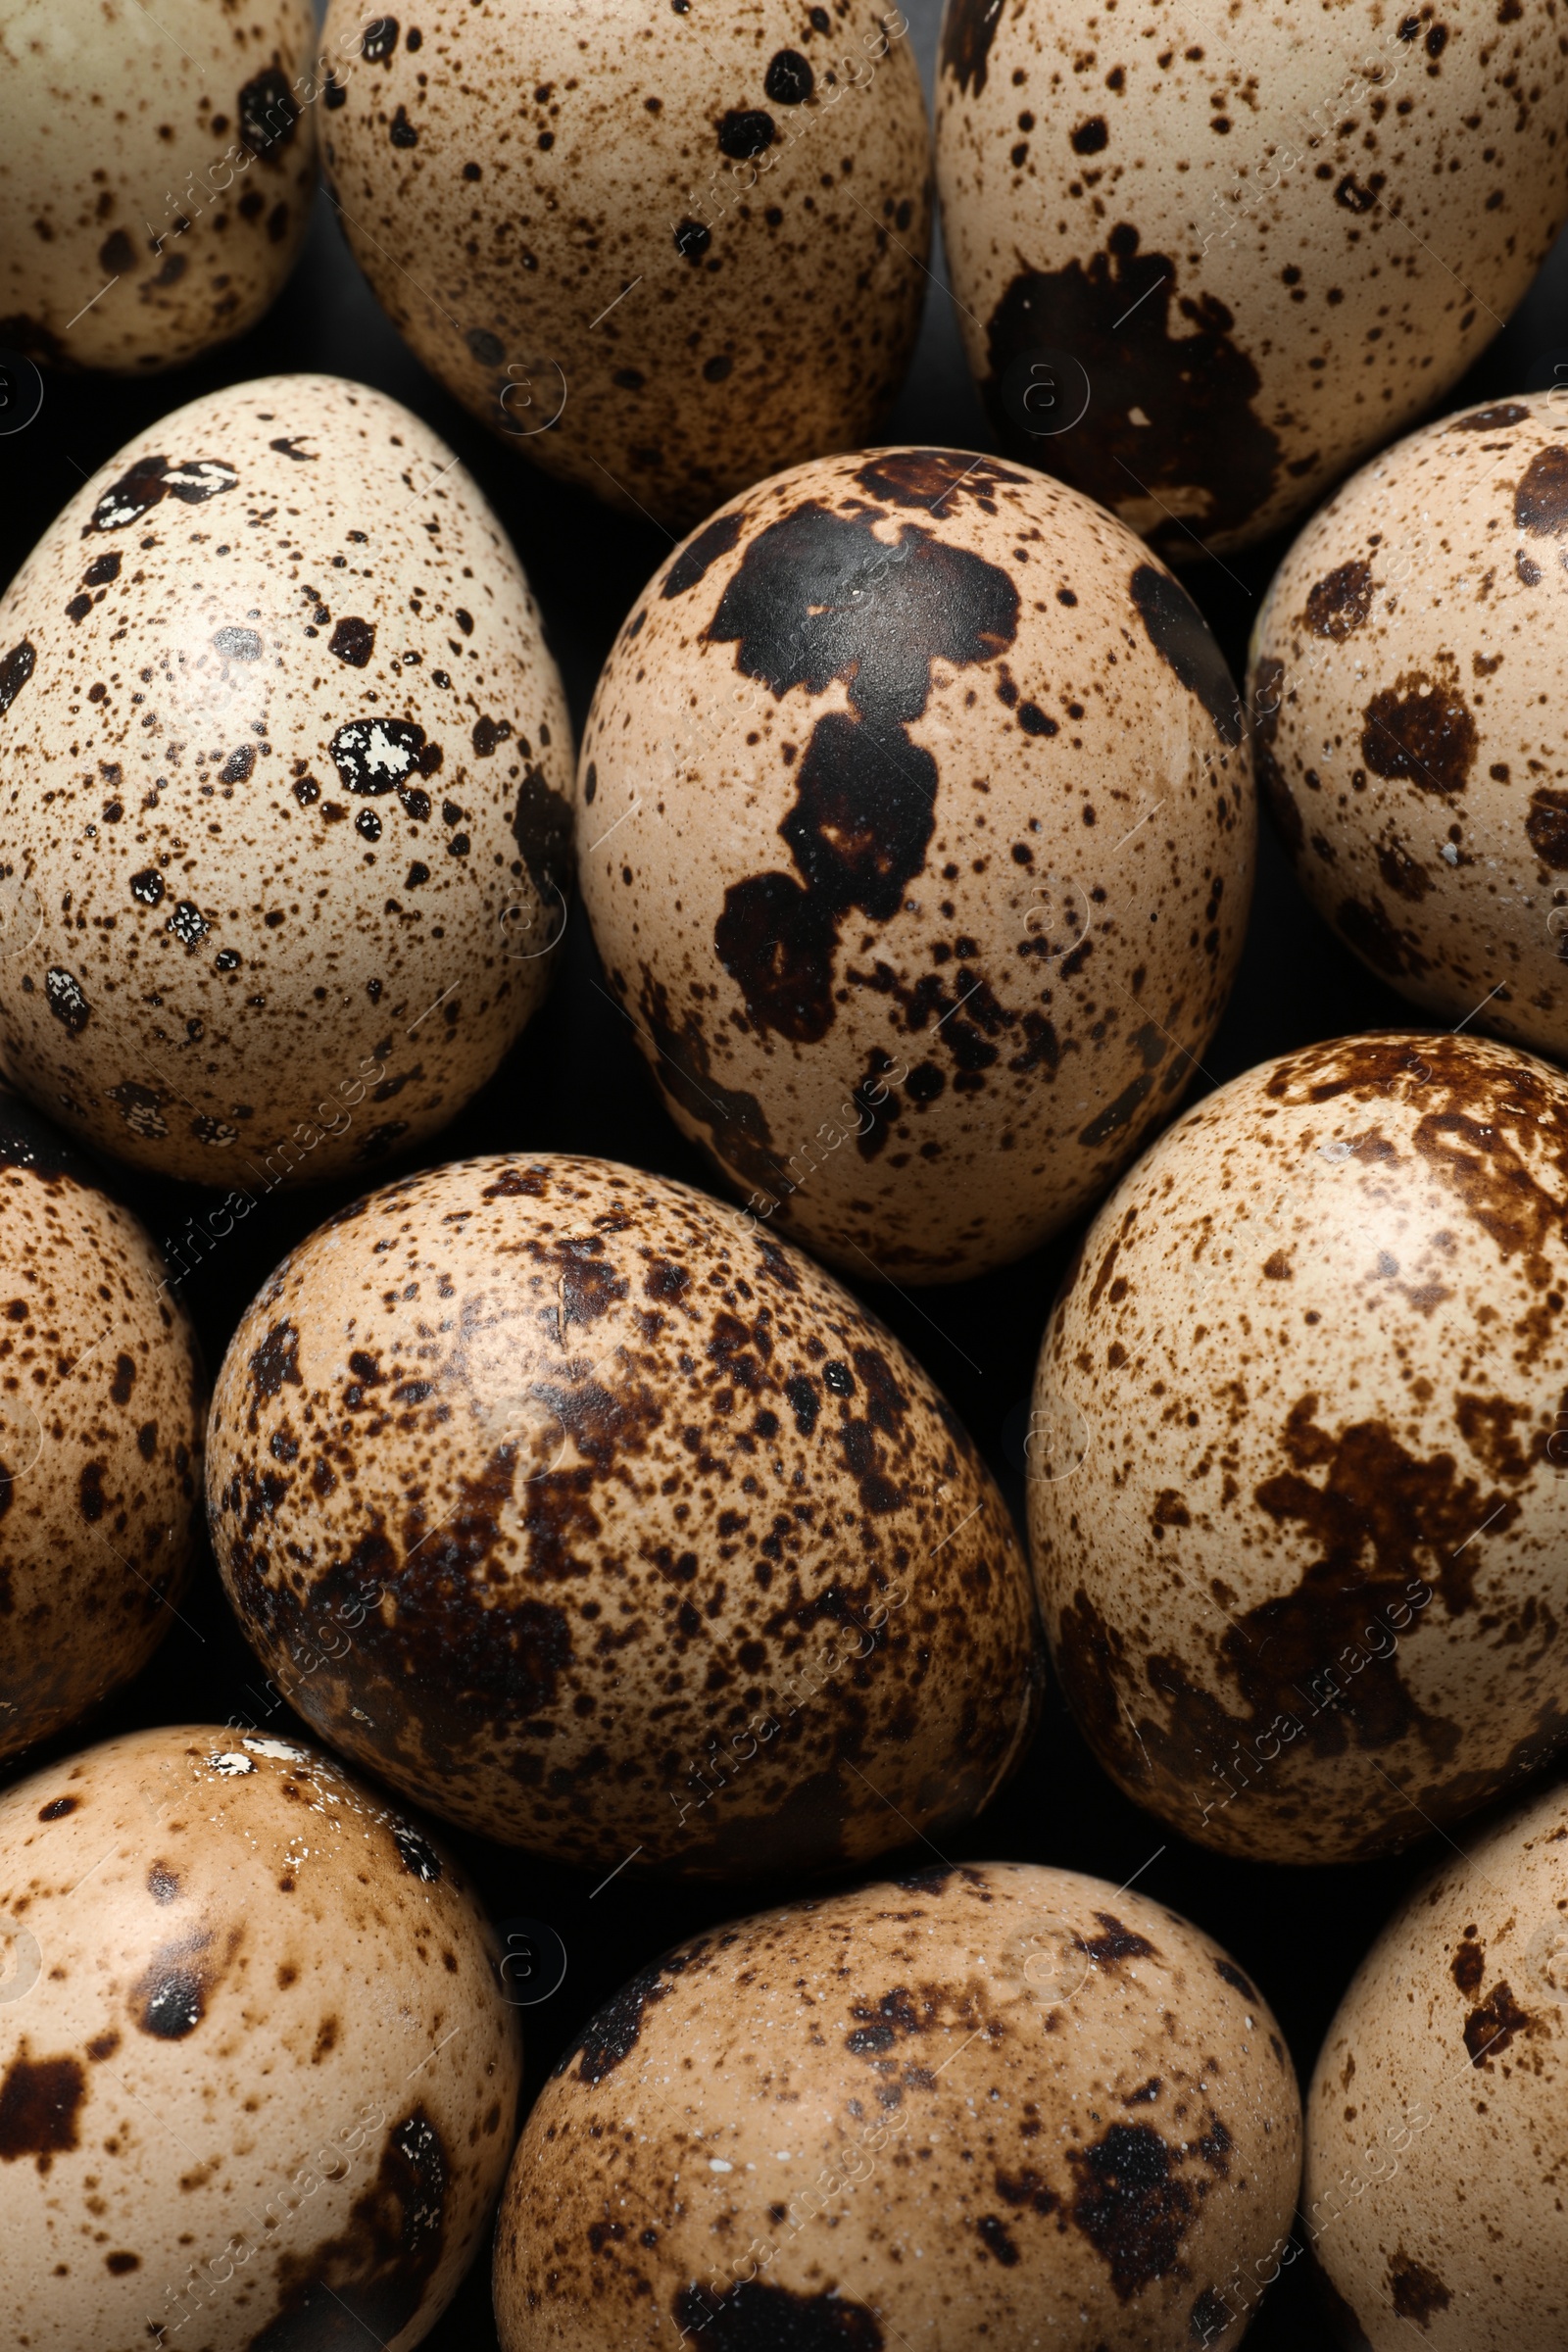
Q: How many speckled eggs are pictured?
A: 12